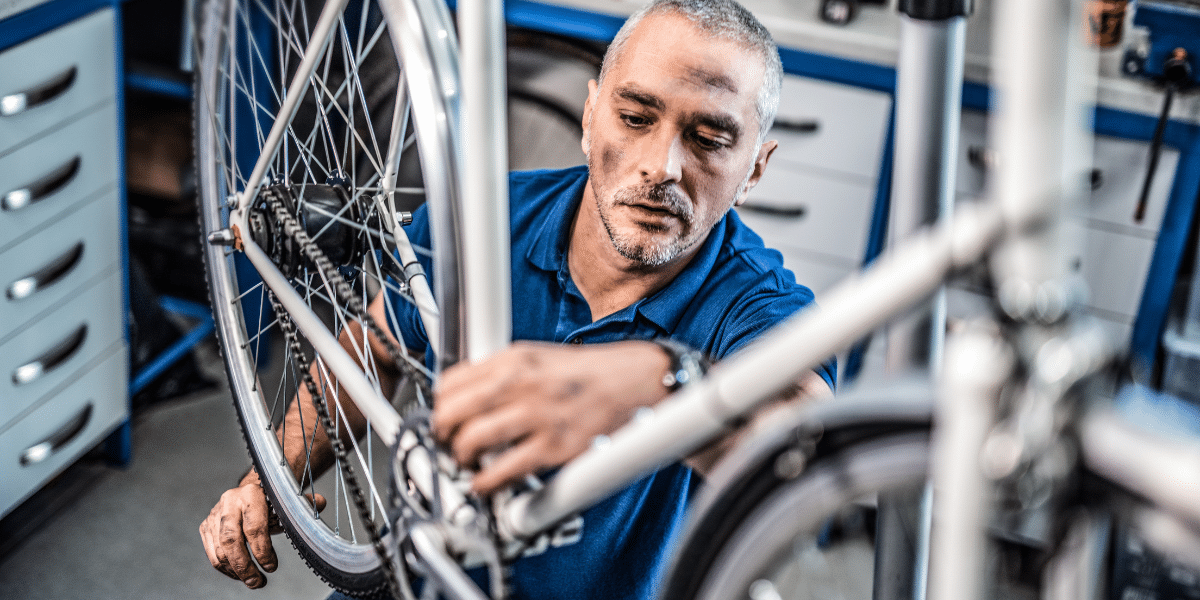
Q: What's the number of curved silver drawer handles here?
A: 5